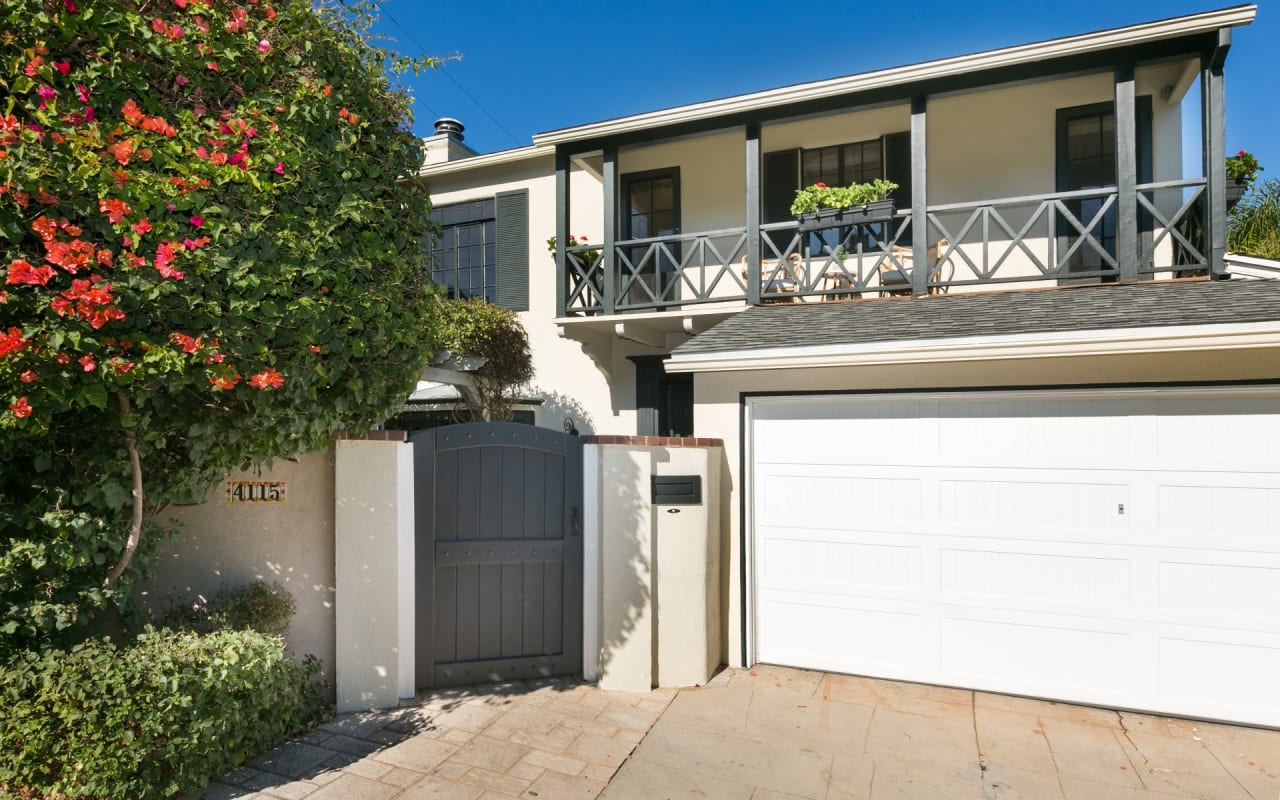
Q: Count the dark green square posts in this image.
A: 6